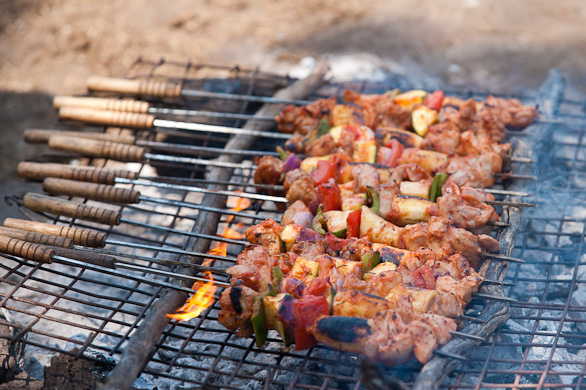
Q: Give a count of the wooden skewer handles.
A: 13